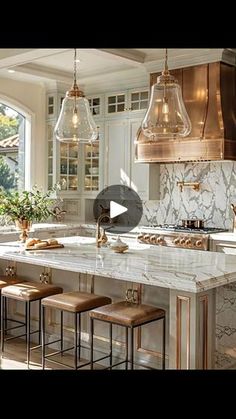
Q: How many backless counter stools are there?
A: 4